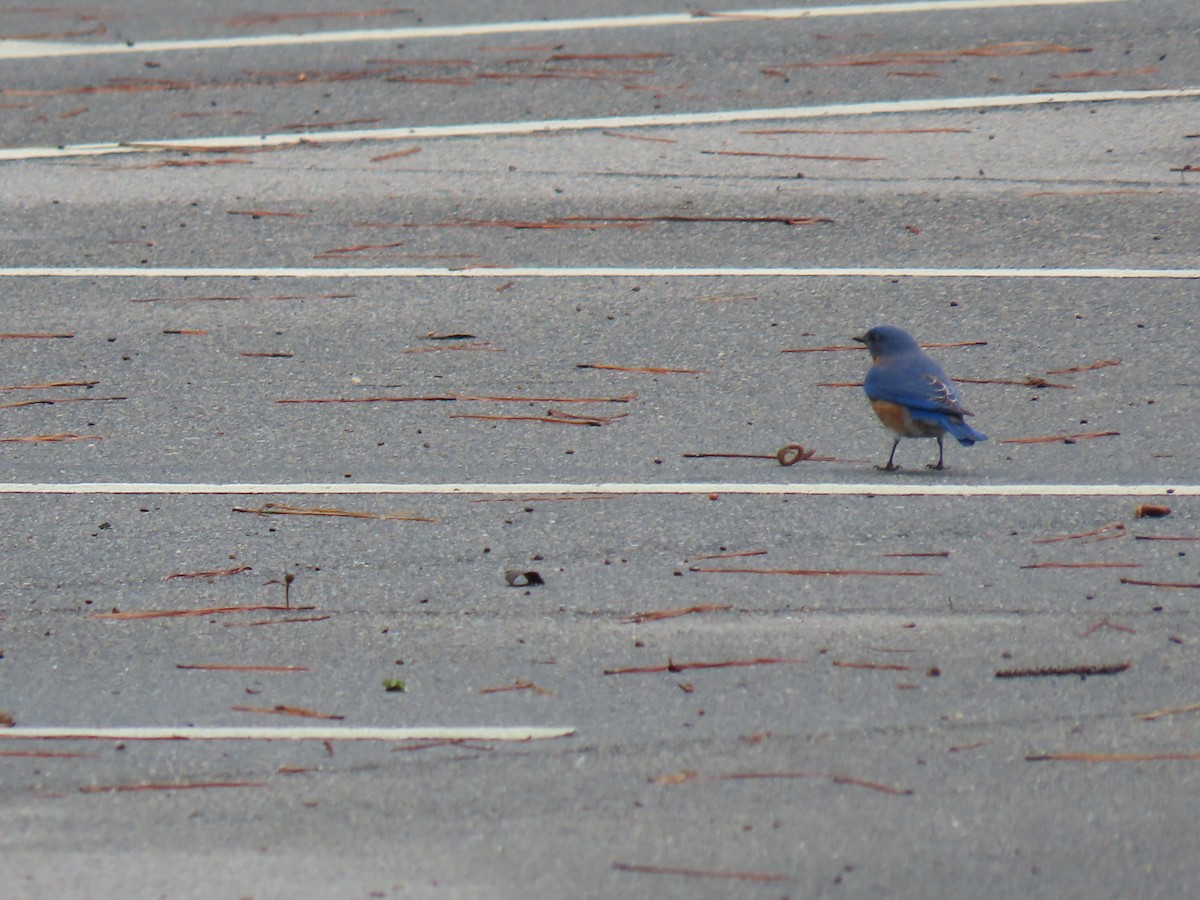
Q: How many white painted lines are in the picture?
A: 5